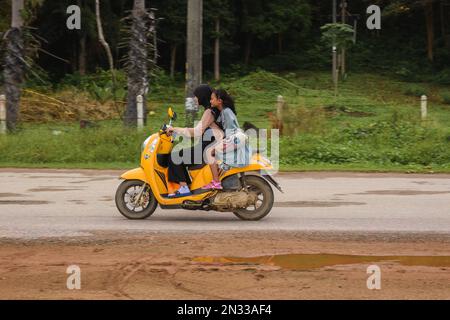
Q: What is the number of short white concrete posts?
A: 4